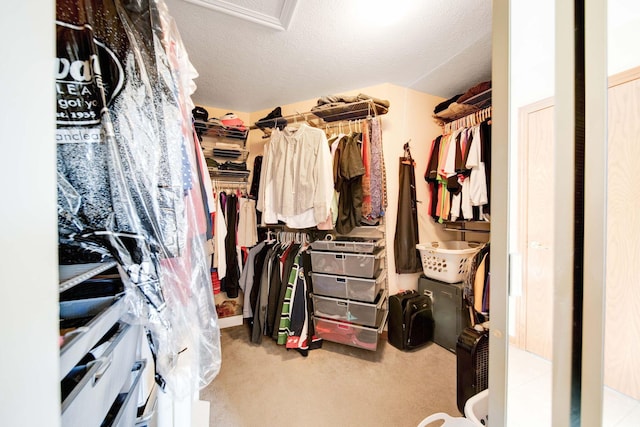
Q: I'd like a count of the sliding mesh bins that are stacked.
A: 5